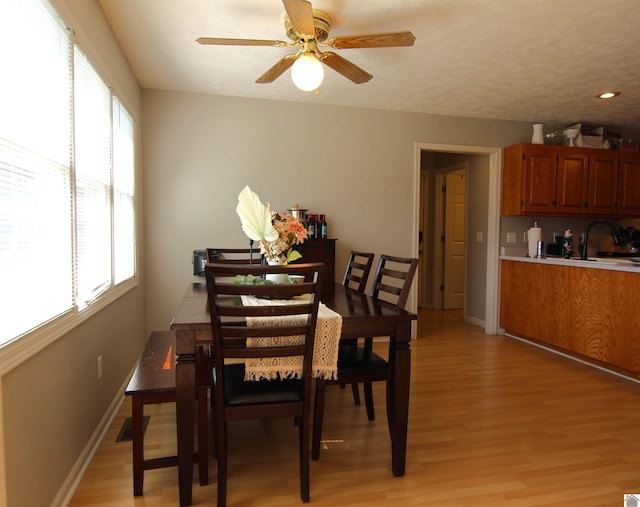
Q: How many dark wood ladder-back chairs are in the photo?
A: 4